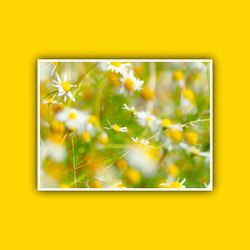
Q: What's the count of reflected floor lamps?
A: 0